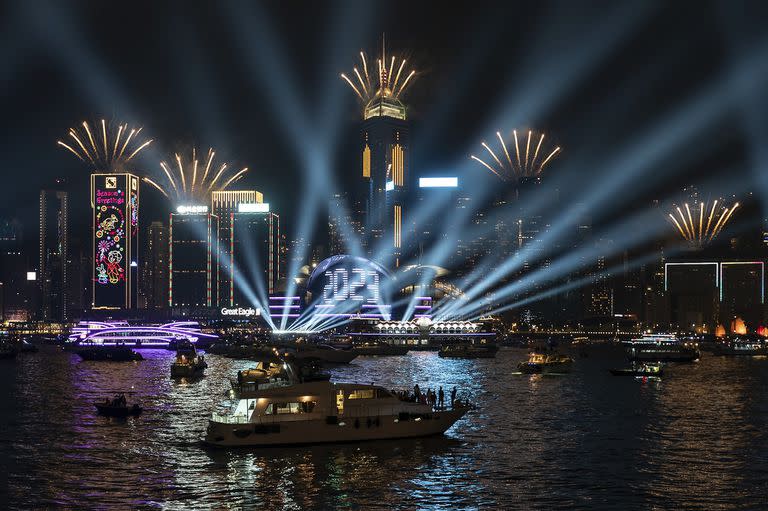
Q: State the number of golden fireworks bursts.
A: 5